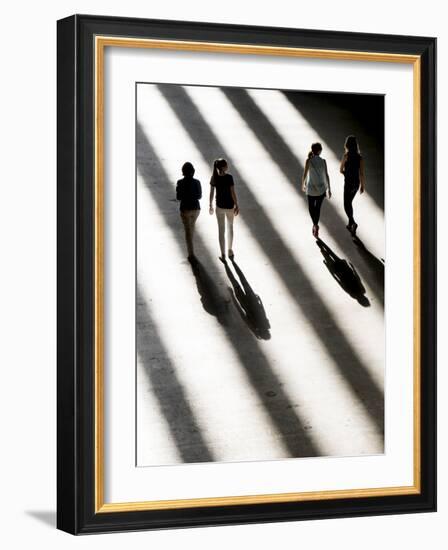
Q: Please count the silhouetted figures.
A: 4